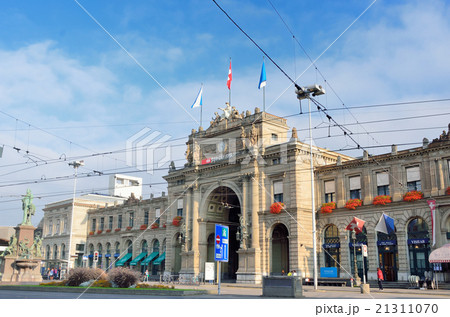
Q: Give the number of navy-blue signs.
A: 4